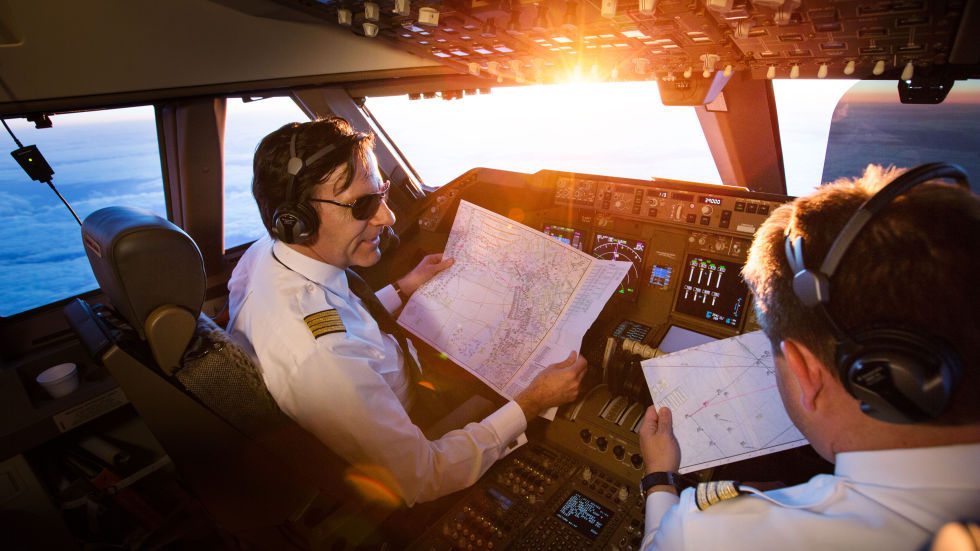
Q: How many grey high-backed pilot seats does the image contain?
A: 1